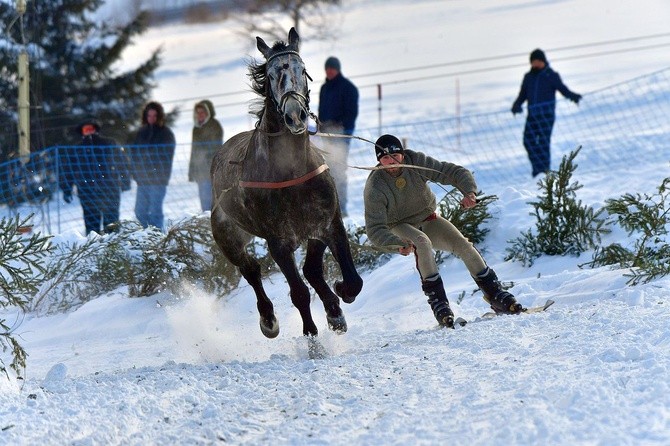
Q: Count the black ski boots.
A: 2